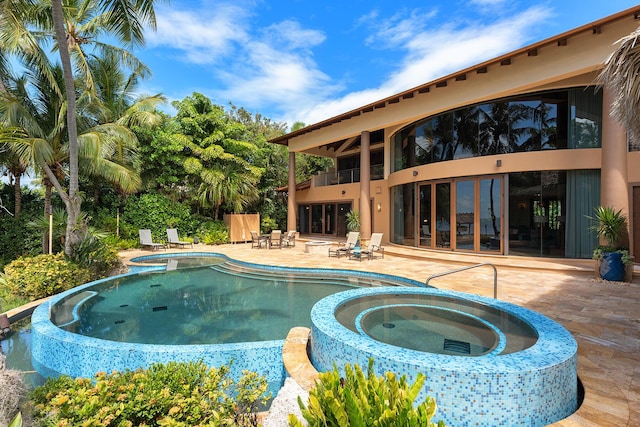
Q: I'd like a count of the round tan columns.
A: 3